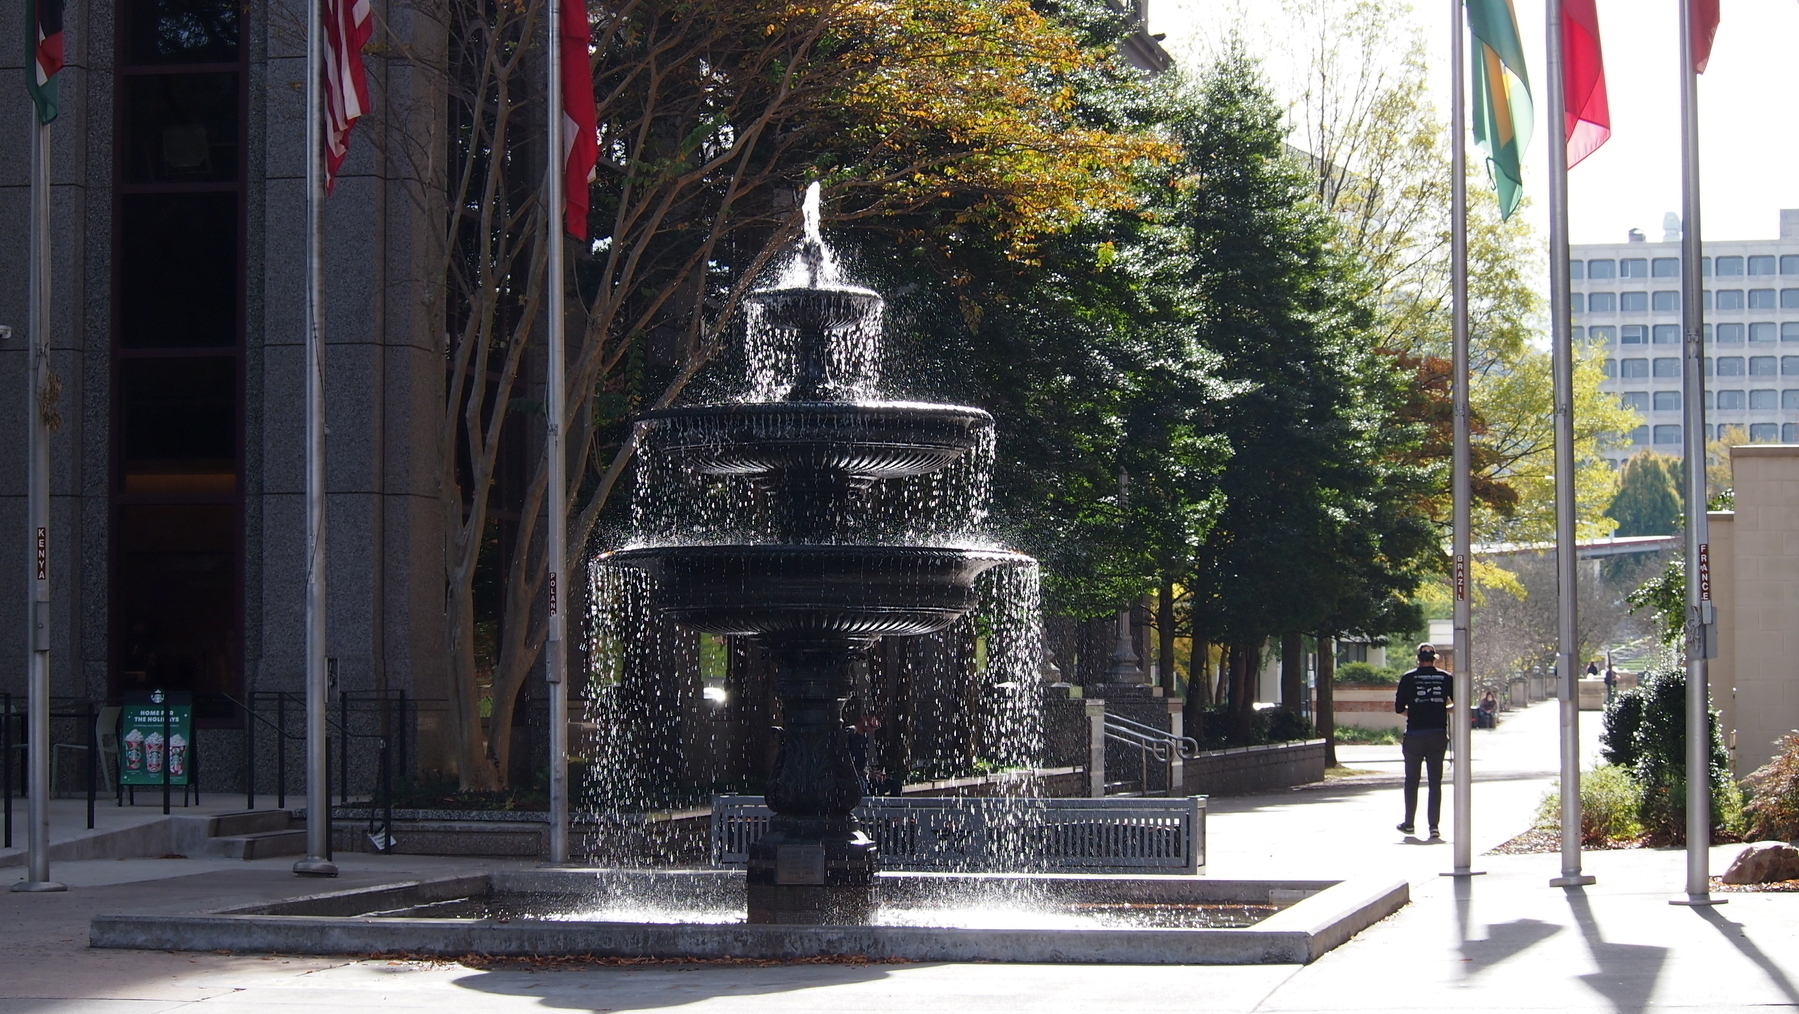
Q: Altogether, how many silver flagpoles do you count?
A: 6